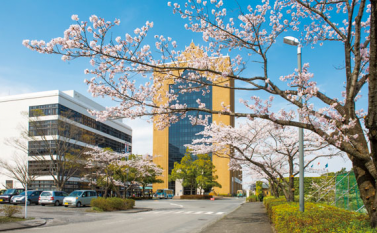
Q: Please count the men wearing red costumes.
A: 0